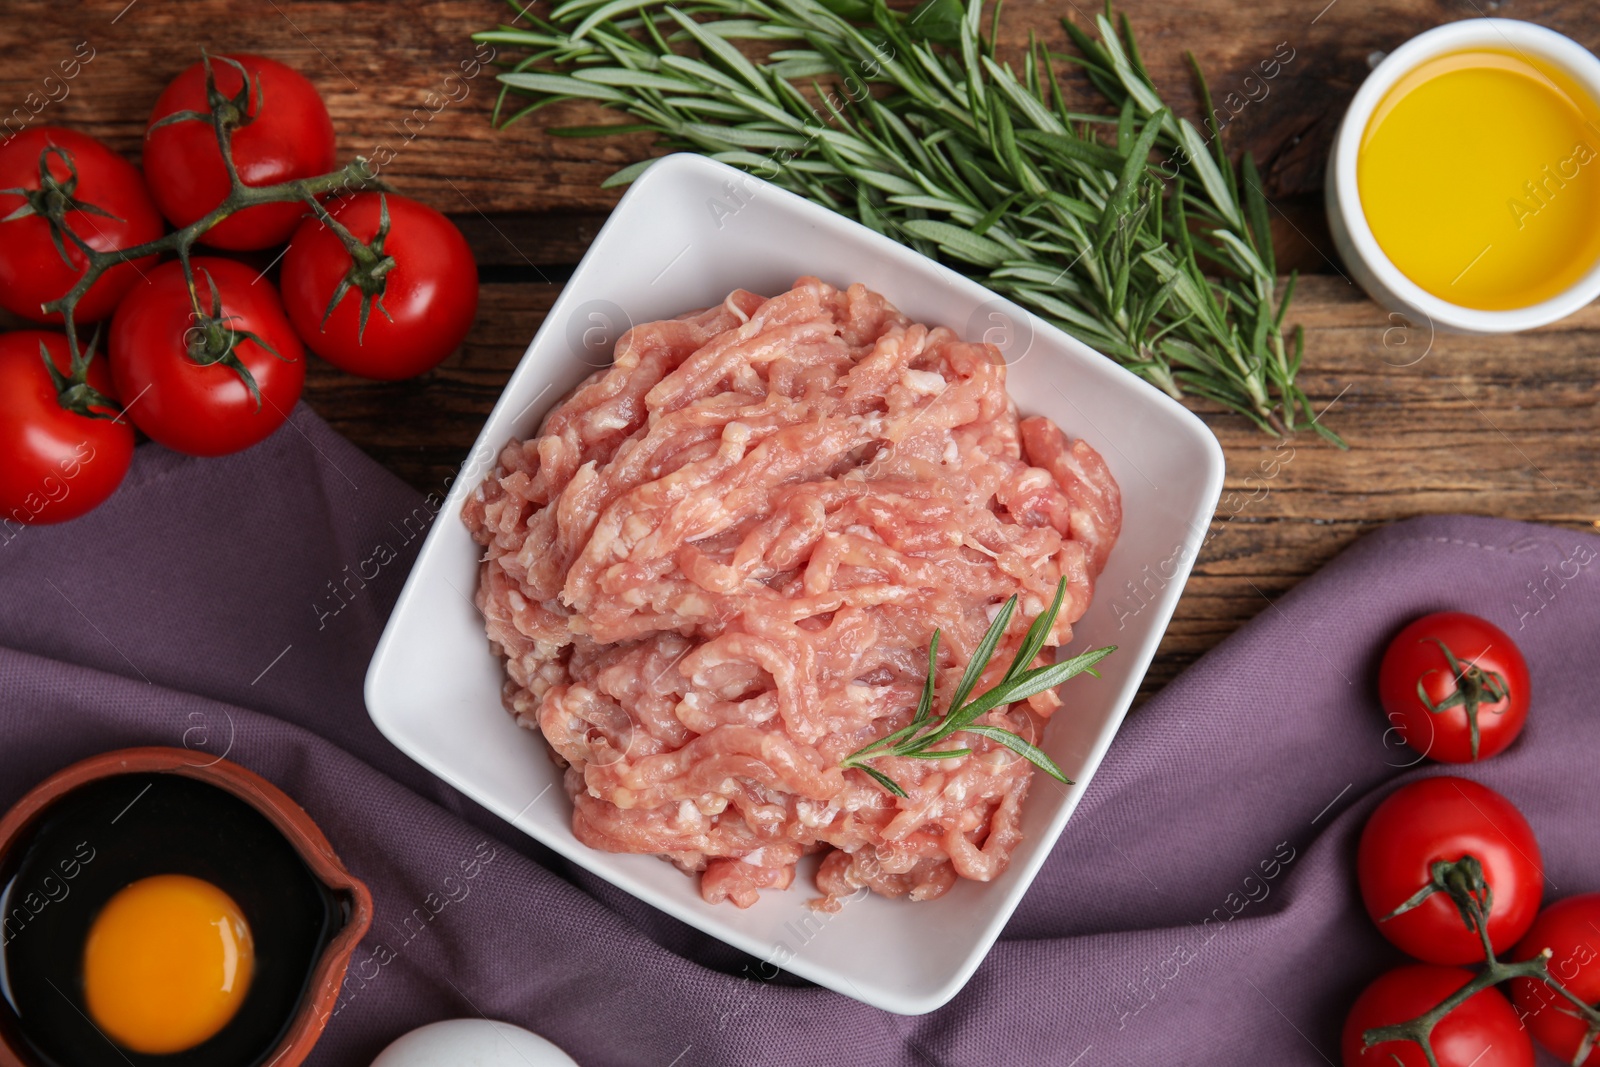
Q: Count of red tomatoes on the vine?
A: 8